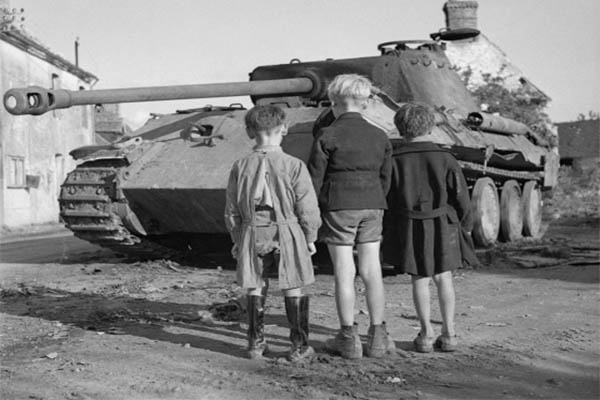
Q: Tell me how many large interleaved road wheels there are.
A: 3